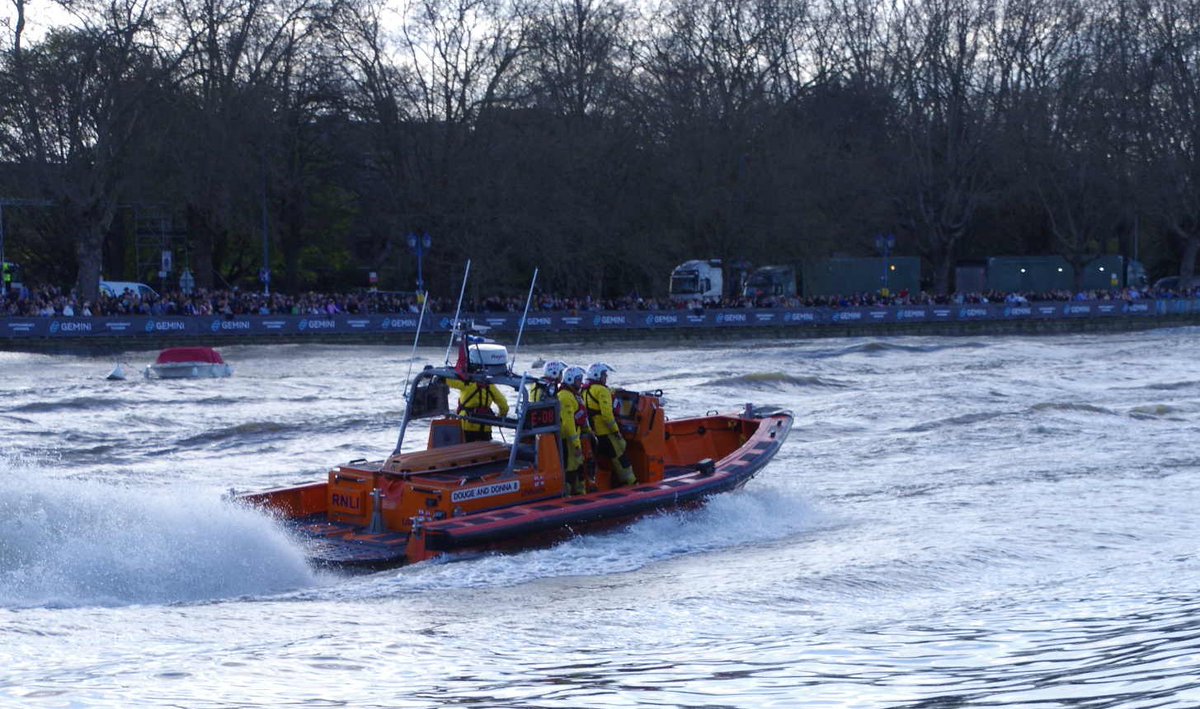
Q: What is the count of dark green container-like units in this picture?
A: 2